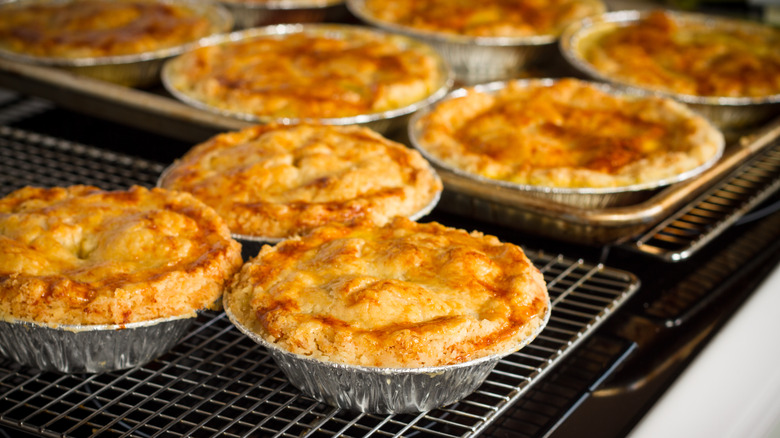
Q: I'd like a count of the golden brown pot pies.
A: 9